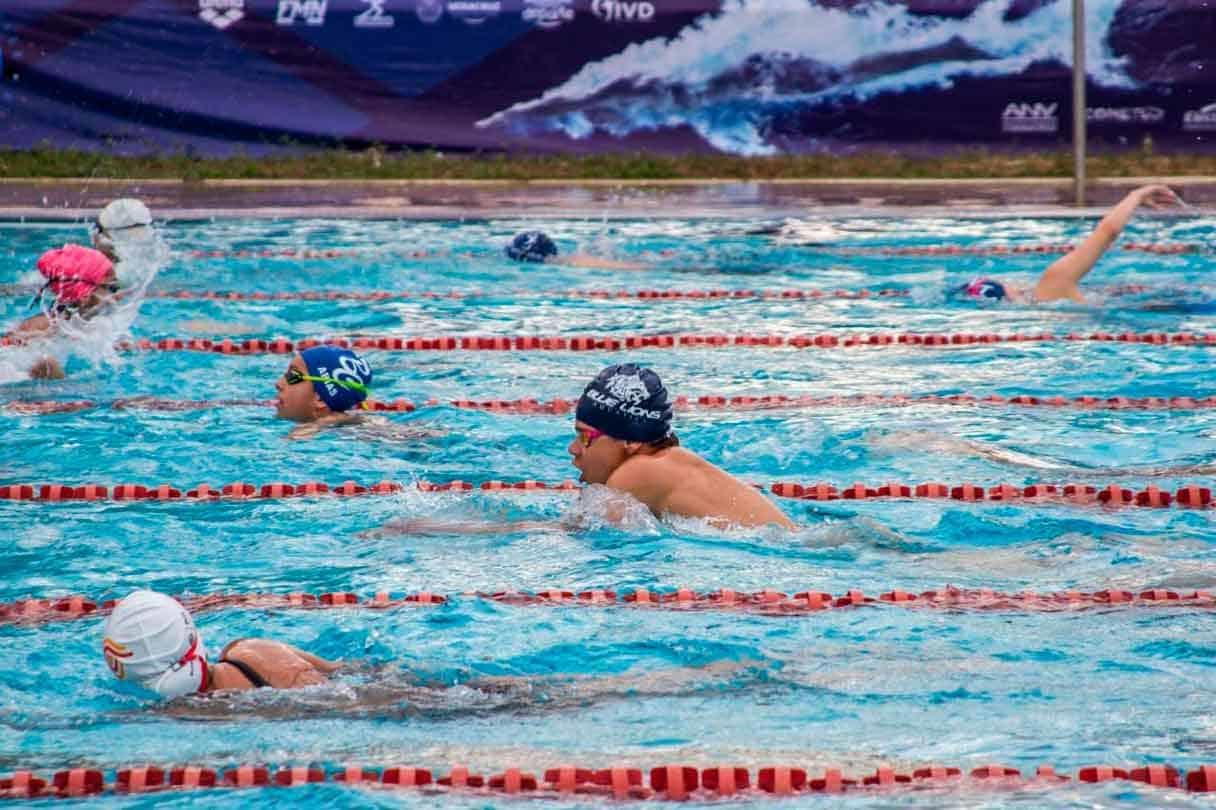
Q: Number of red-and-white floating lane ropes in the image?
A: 7